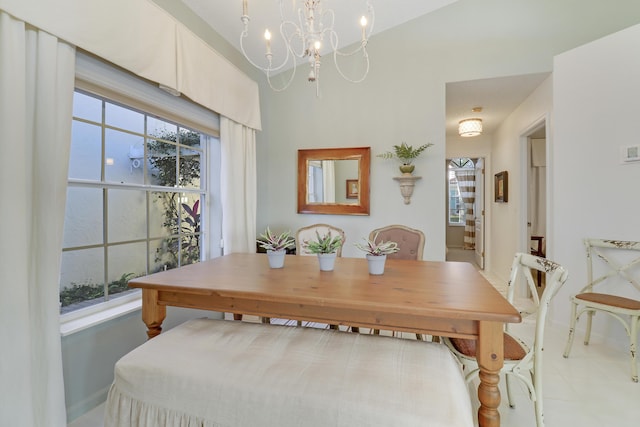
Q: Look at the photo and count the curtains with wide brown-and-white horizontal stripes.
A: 1